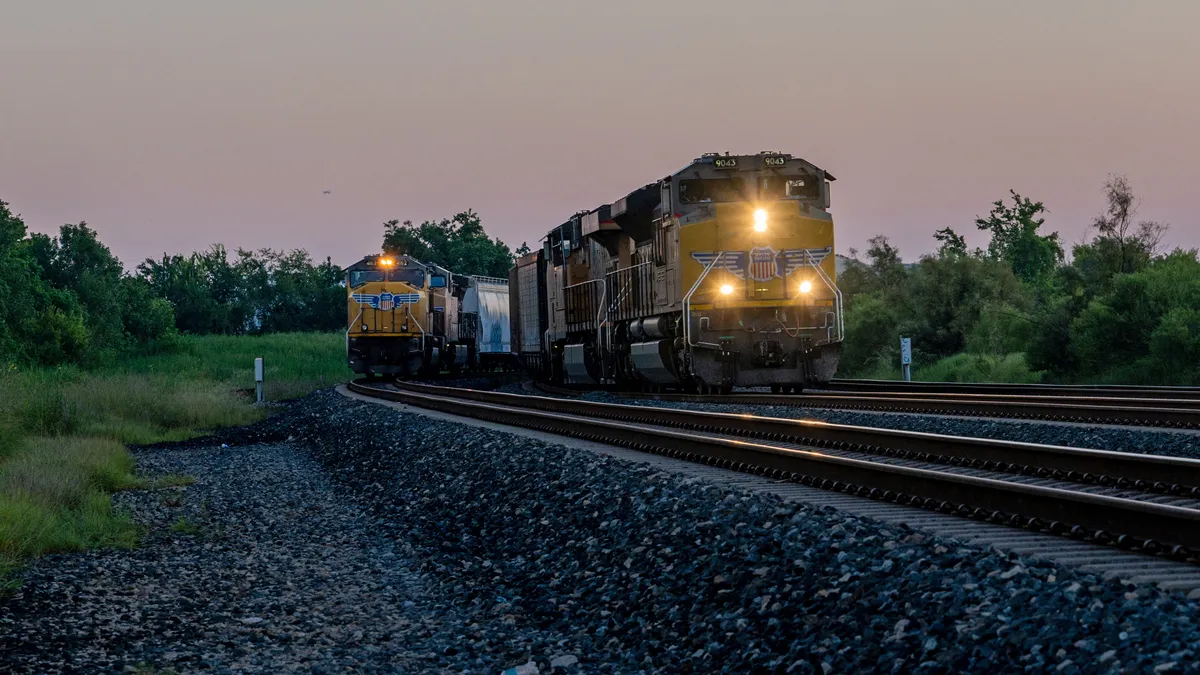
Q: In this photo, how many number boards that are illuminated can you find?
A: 2